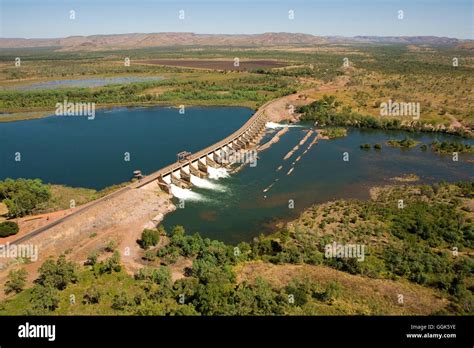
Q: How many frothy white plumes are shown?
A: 4